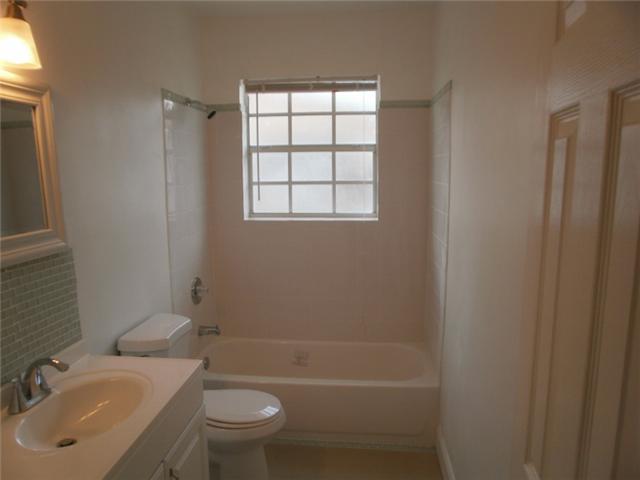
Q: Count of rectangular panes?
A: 12